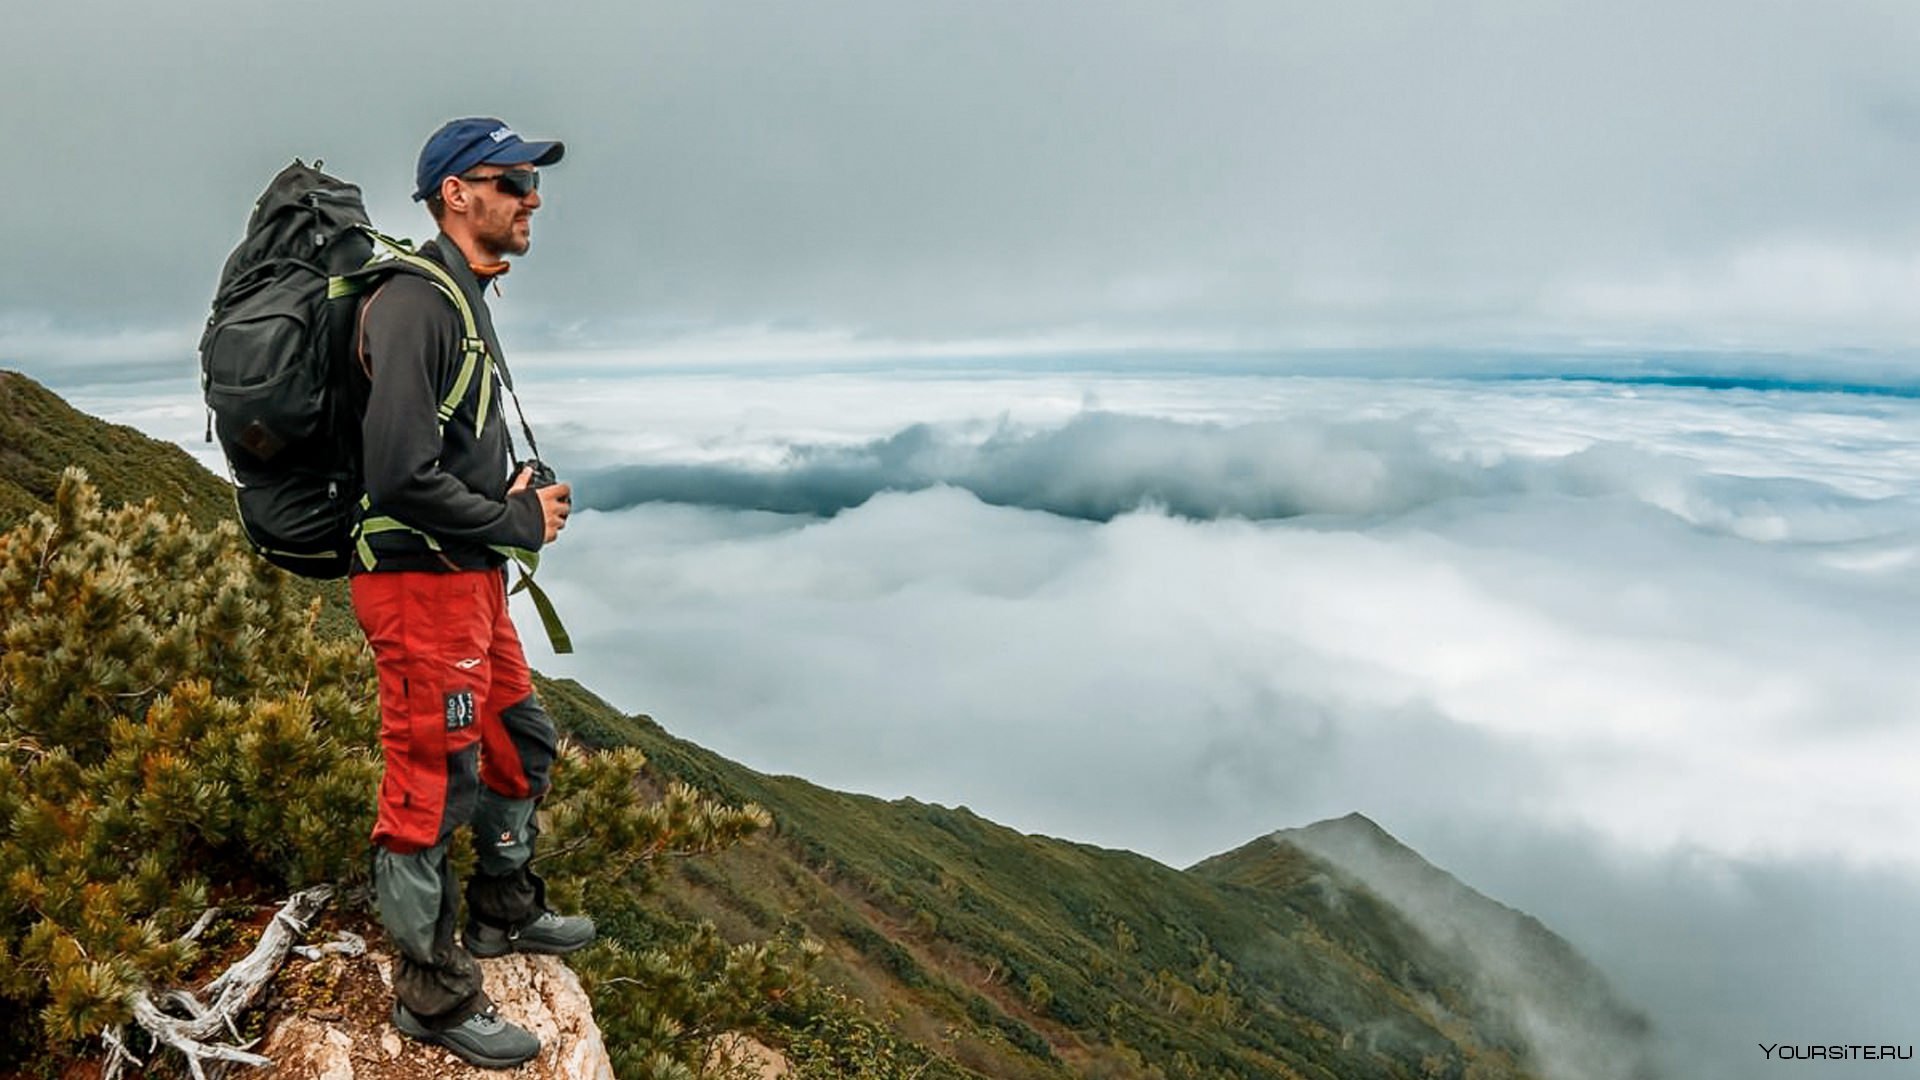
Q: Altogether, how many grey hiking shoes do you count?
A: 2